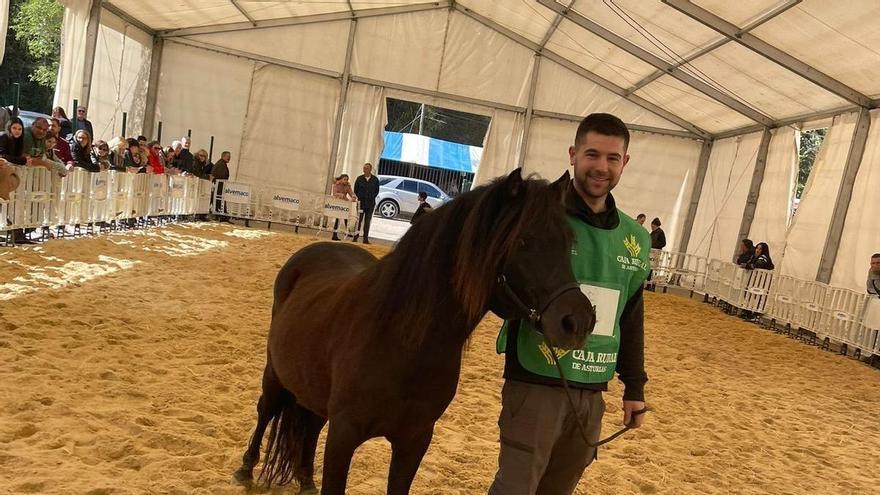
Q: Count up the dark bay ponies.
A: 1